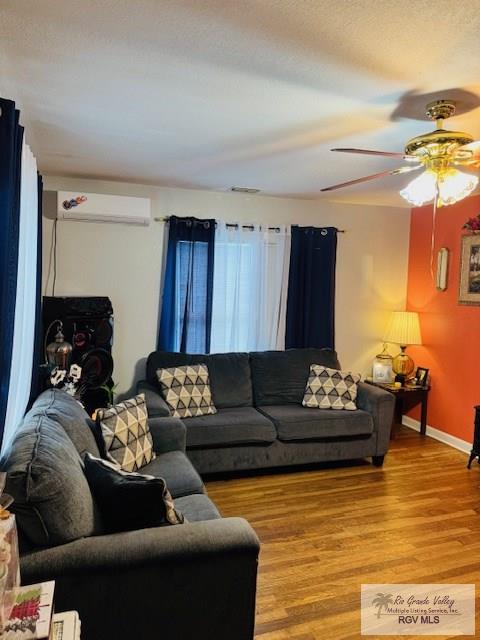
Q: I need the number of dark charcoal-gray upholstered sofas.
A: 2